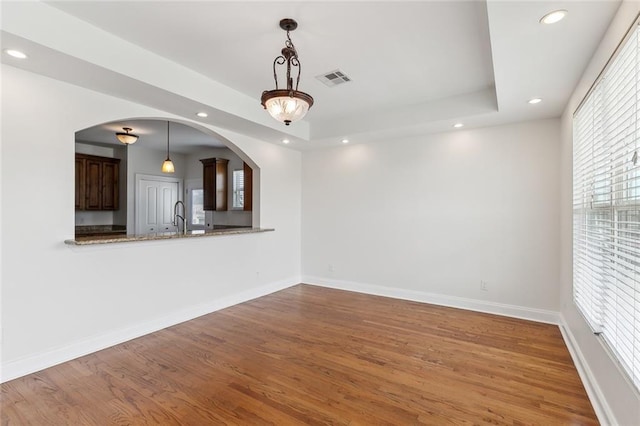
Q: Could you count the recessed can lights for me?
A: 7